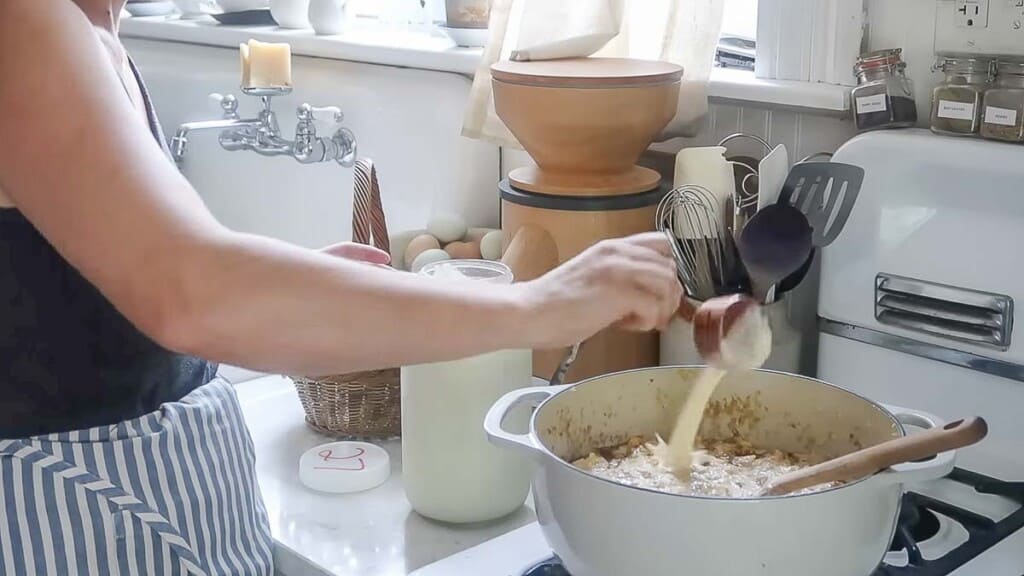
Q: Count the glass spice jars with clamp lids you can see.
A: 3